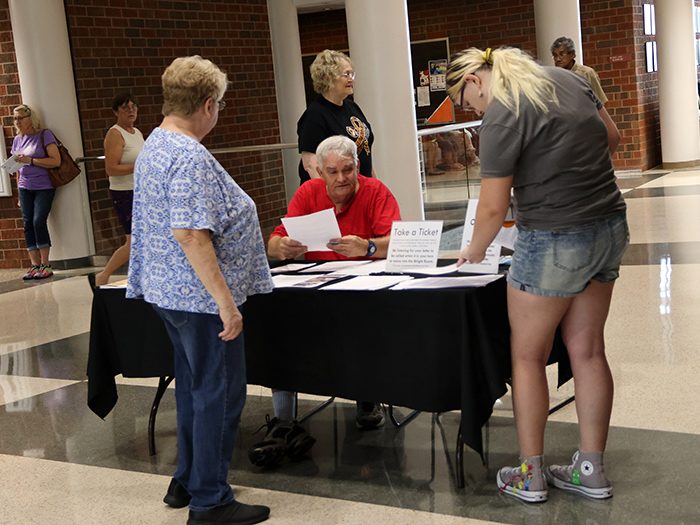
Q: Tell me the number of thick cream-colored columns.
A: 5